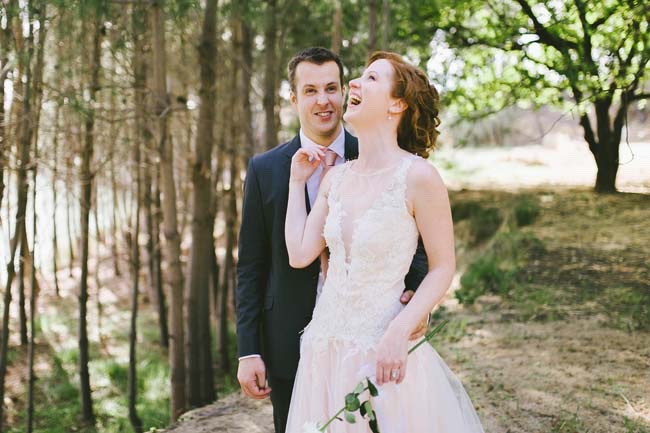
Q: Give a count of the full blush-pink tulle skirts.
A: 1